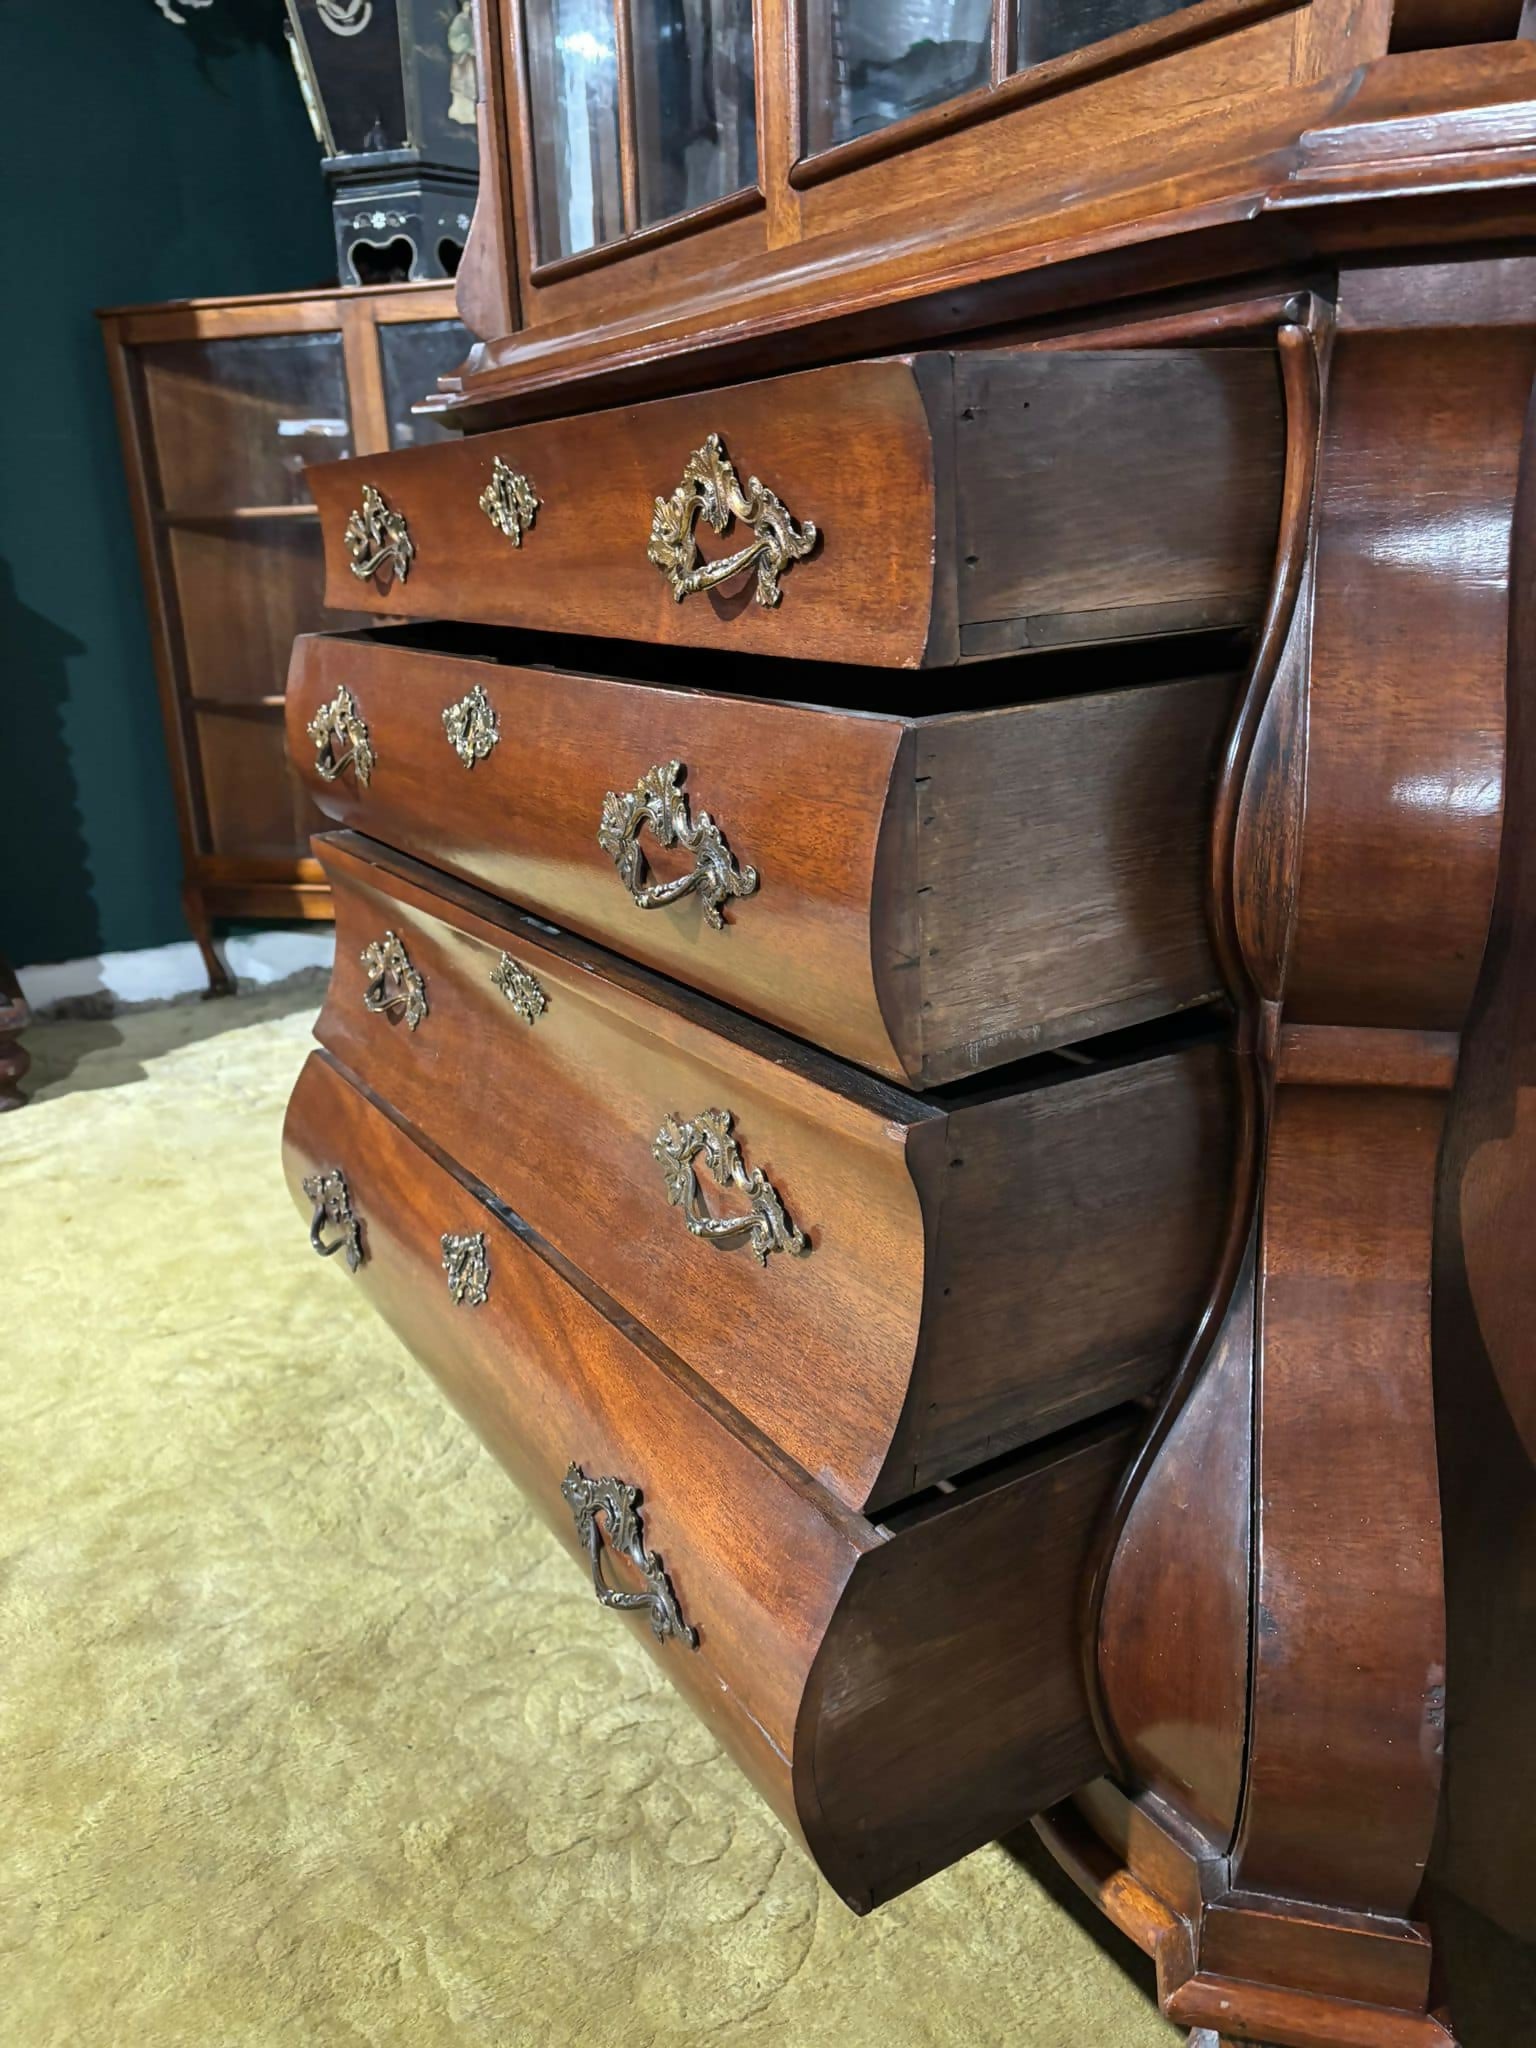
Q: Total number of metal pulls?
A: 8